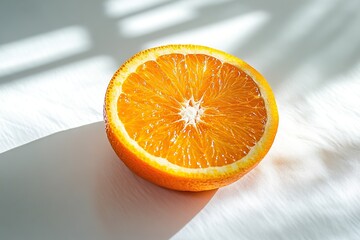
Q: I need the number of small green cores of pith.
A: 0